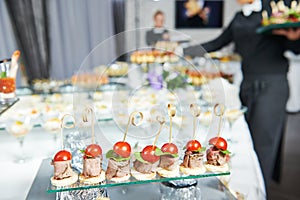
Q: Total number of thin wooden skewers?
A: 7